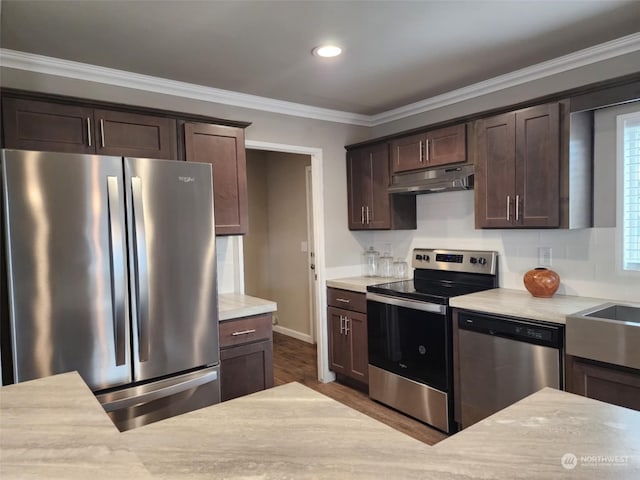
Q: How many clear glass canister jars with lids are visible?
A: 3